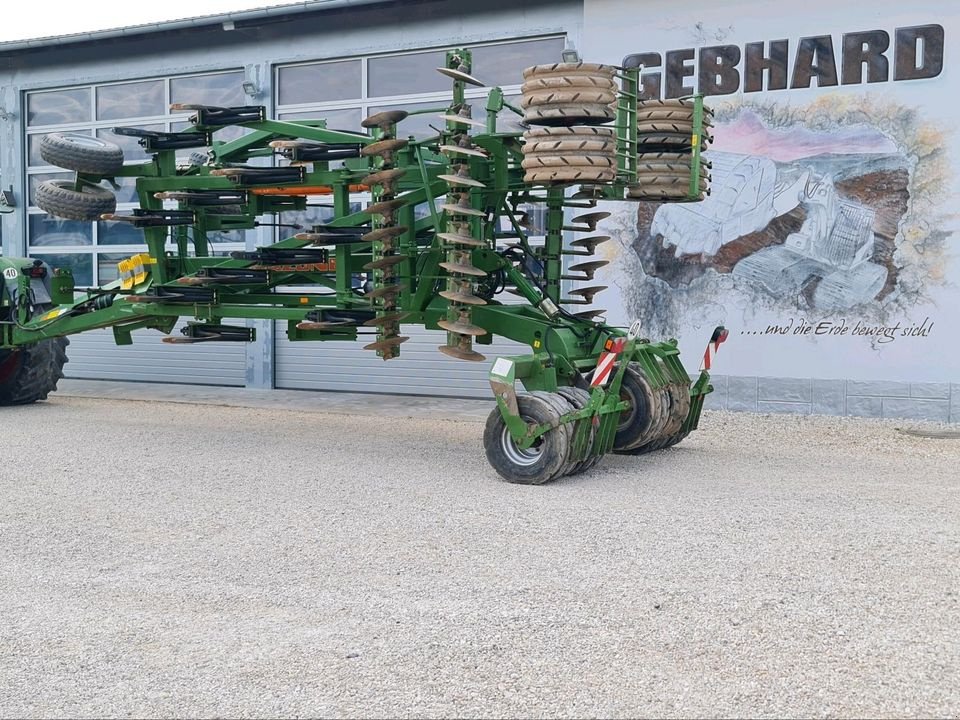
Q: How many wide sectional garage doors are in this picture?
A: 2